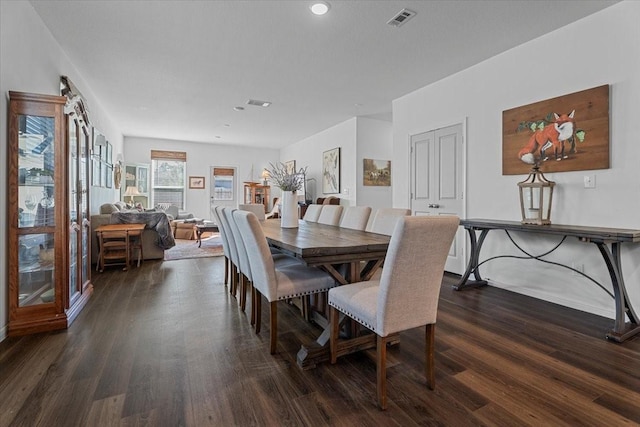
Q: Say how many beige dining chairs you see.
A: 10